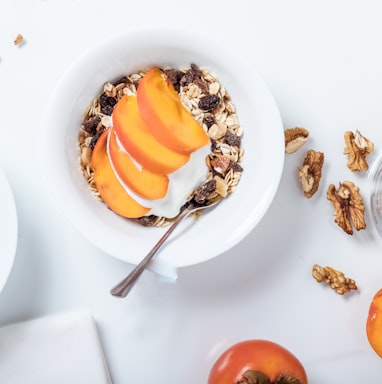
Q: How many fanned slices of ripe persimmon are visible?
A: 4